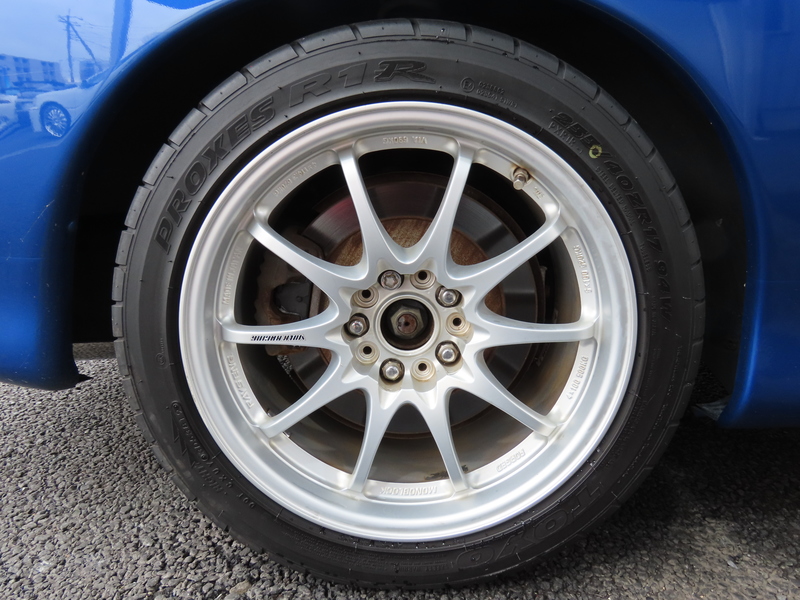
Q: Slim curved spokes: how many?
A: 10